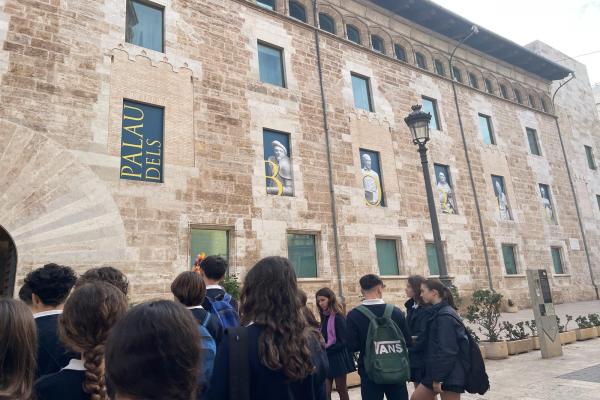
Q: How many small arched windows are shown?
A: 15